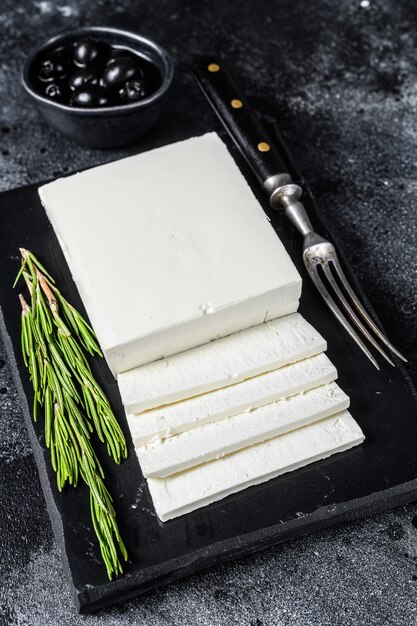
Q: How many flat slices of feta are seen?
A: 4